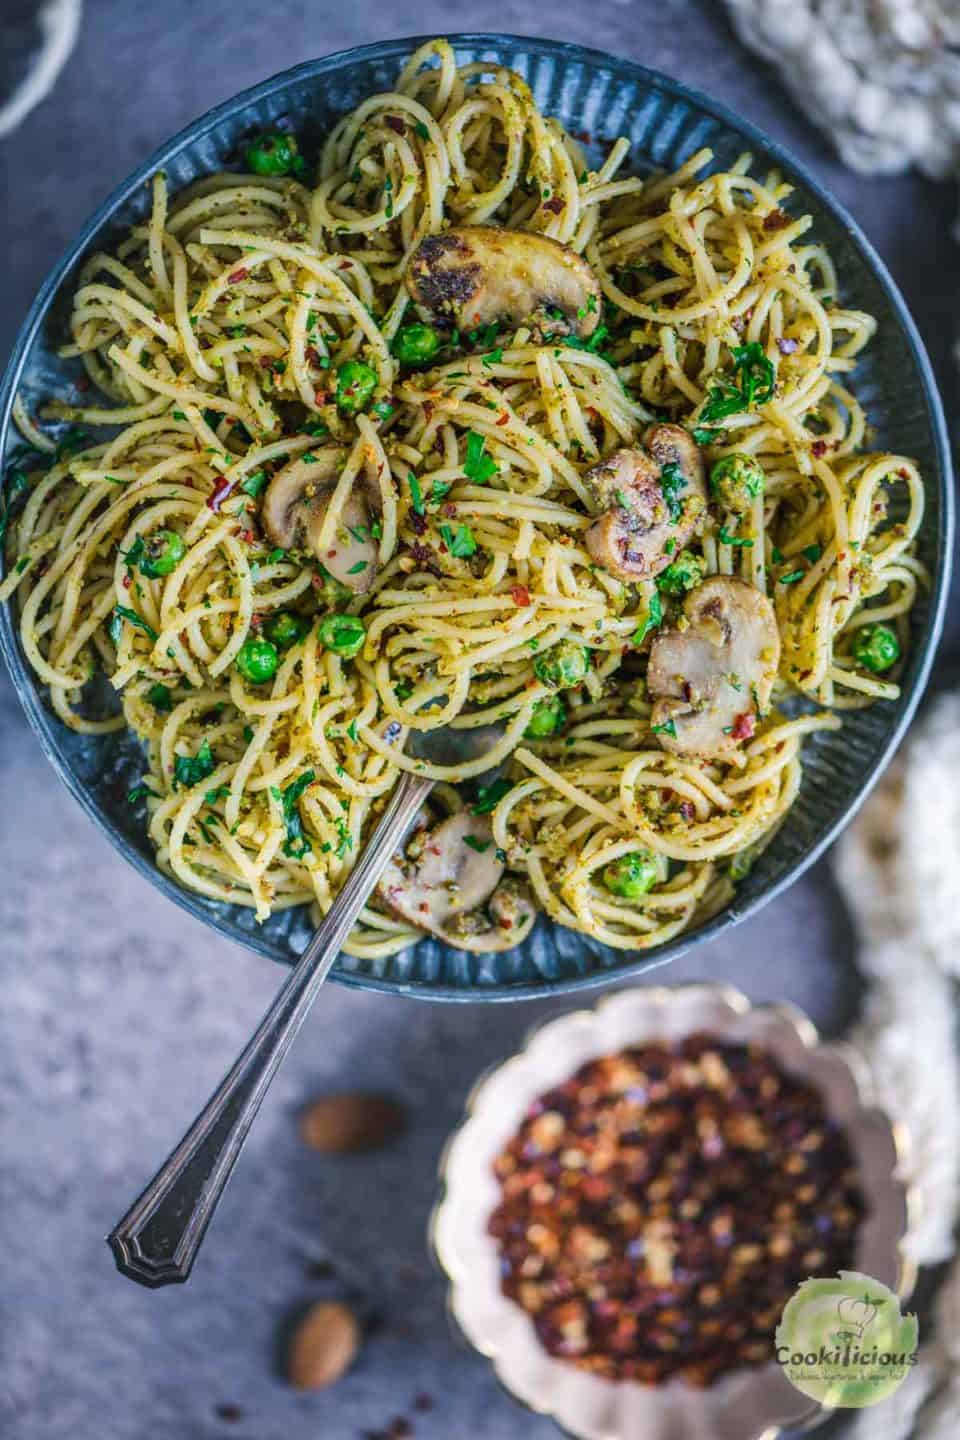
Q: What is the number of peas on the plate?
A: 13